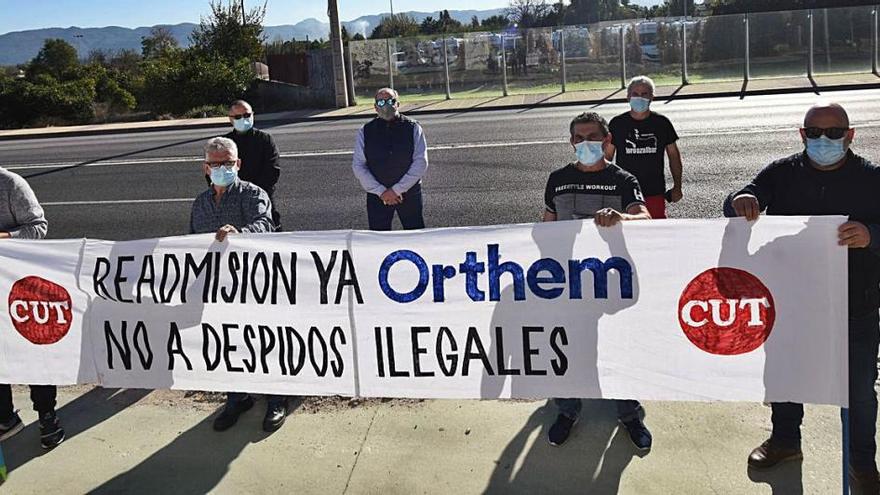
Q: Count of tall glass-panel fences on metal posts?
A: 1